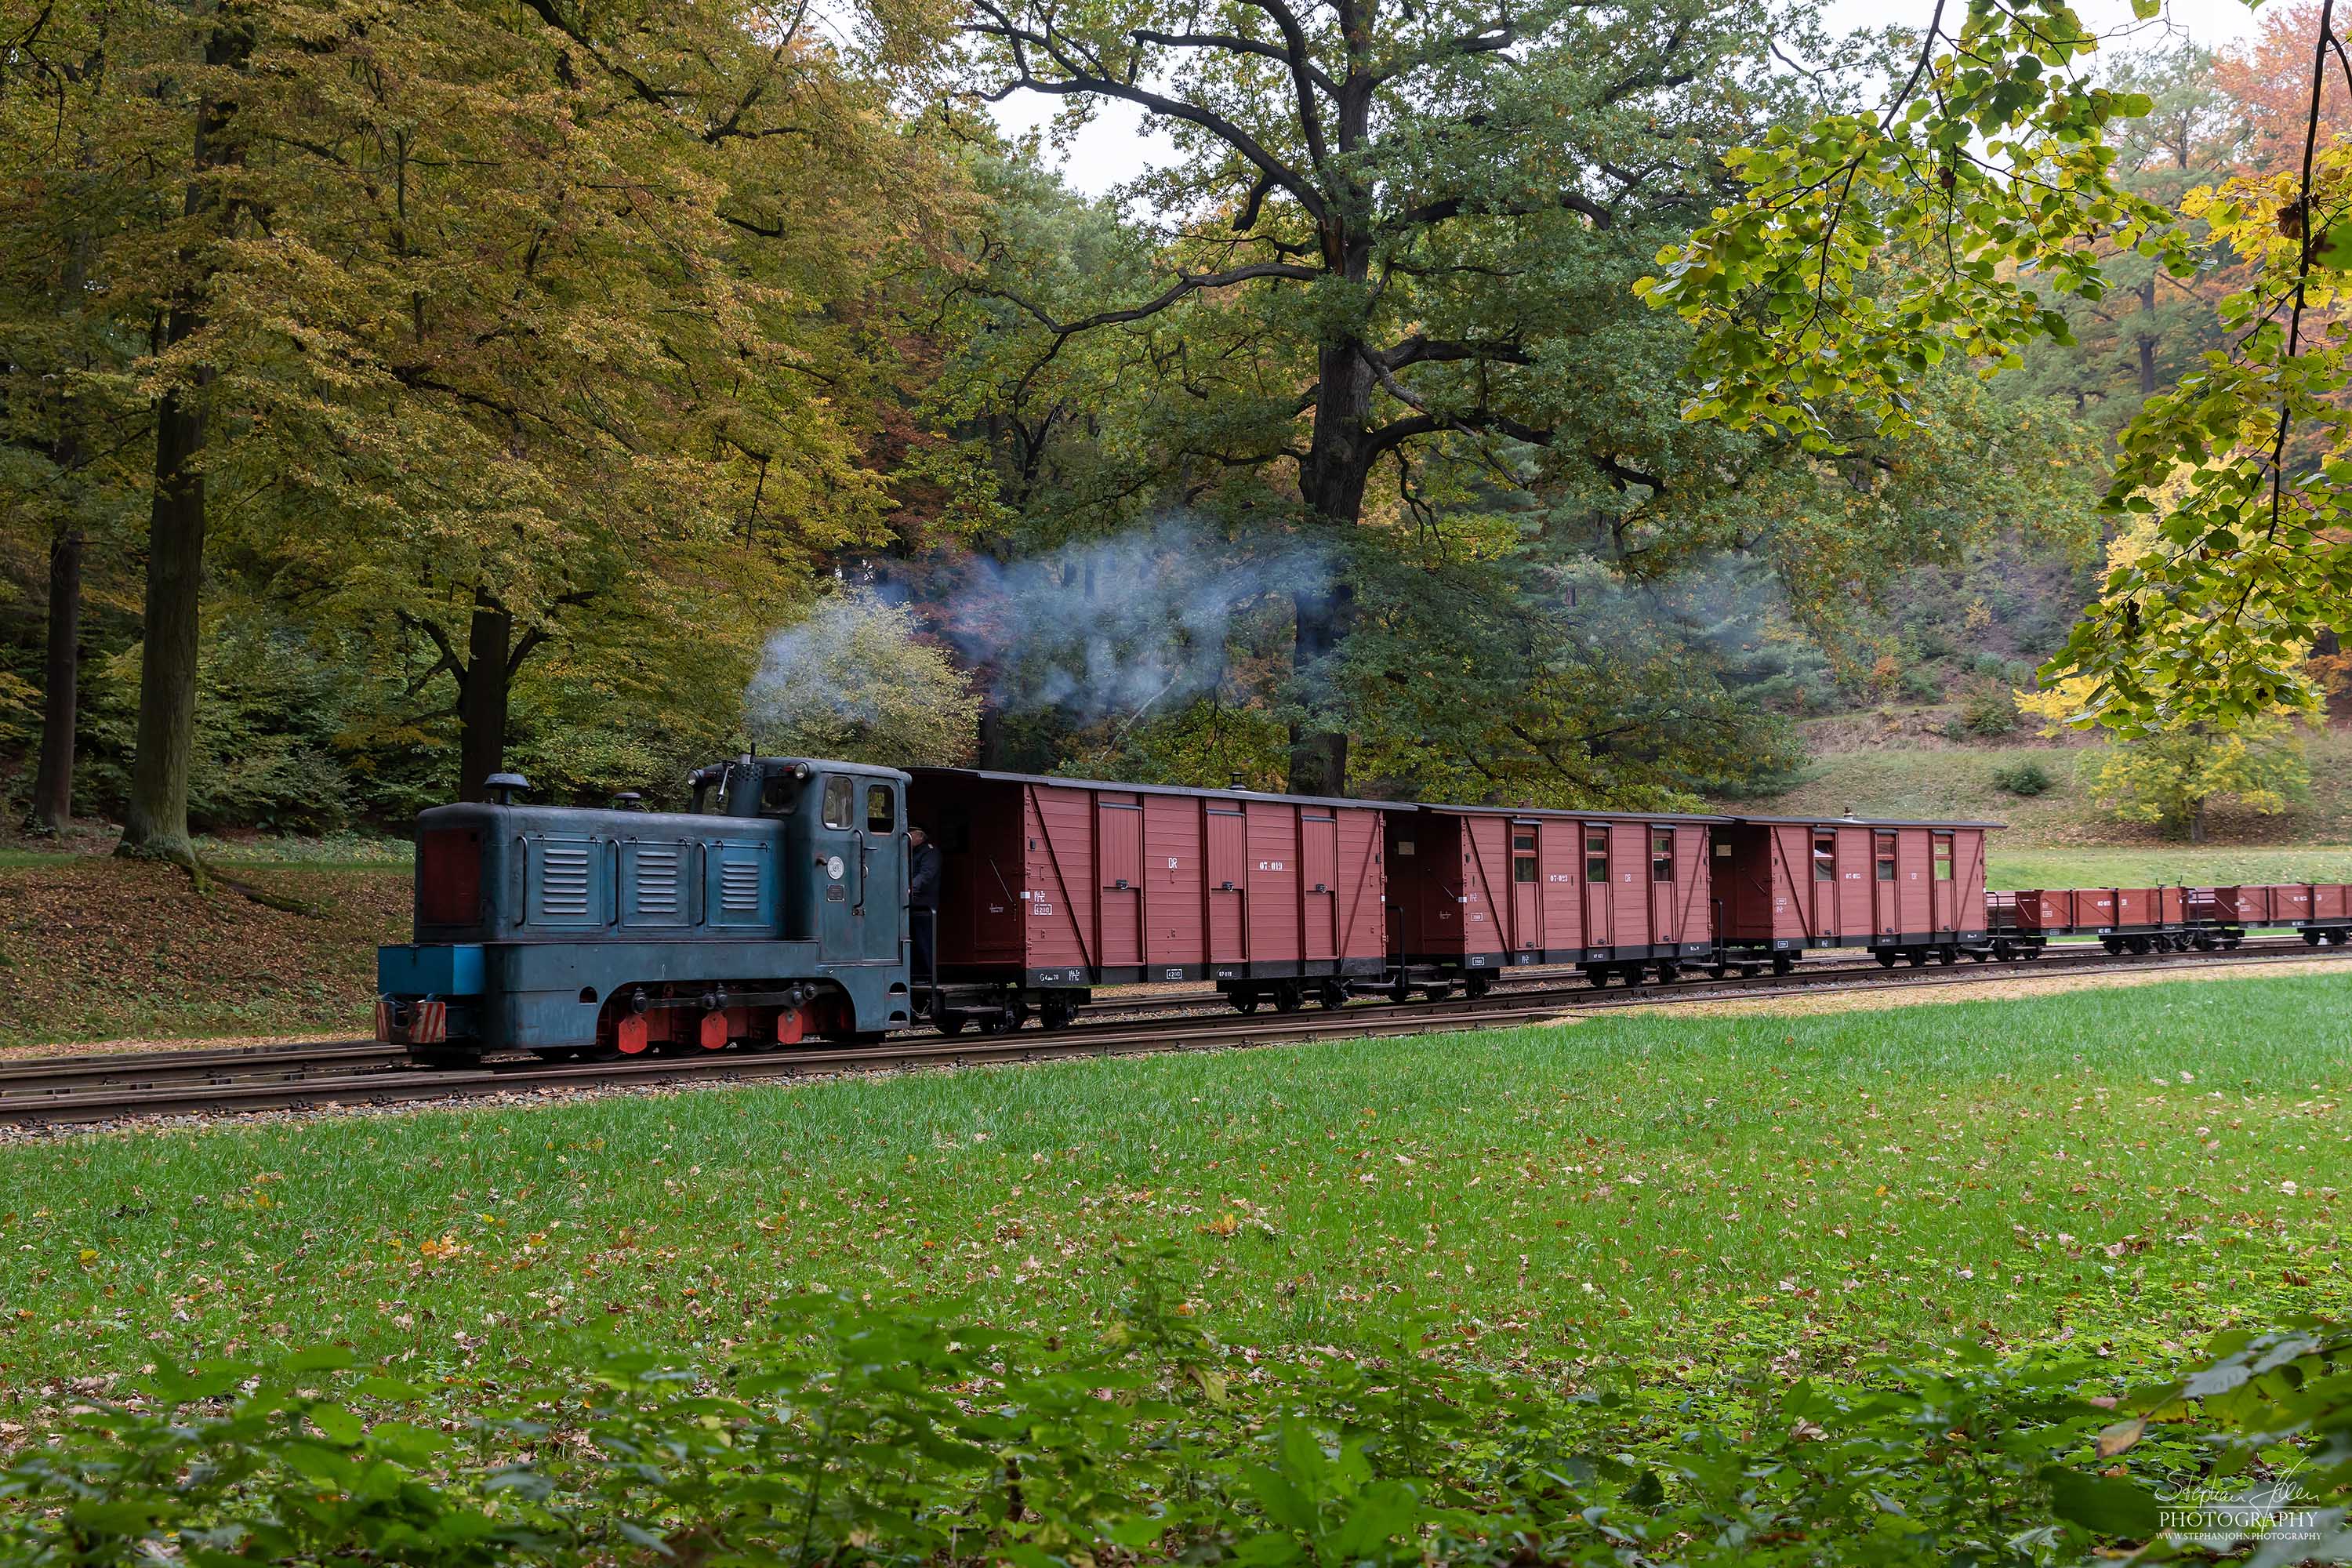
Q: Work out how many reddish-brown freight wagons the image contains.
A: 5